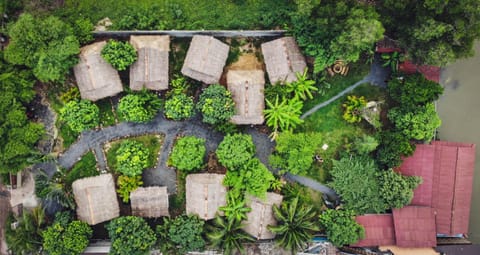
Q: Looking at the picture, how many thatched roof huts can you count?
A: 9